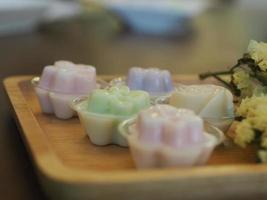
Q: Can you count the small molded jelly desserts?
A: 5